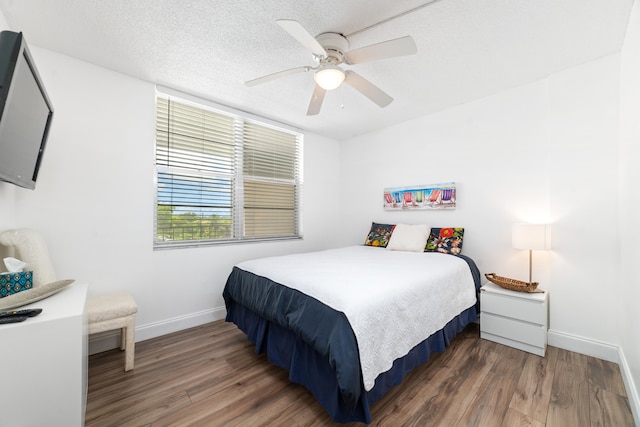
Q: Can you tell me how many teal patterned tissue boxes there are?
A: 1